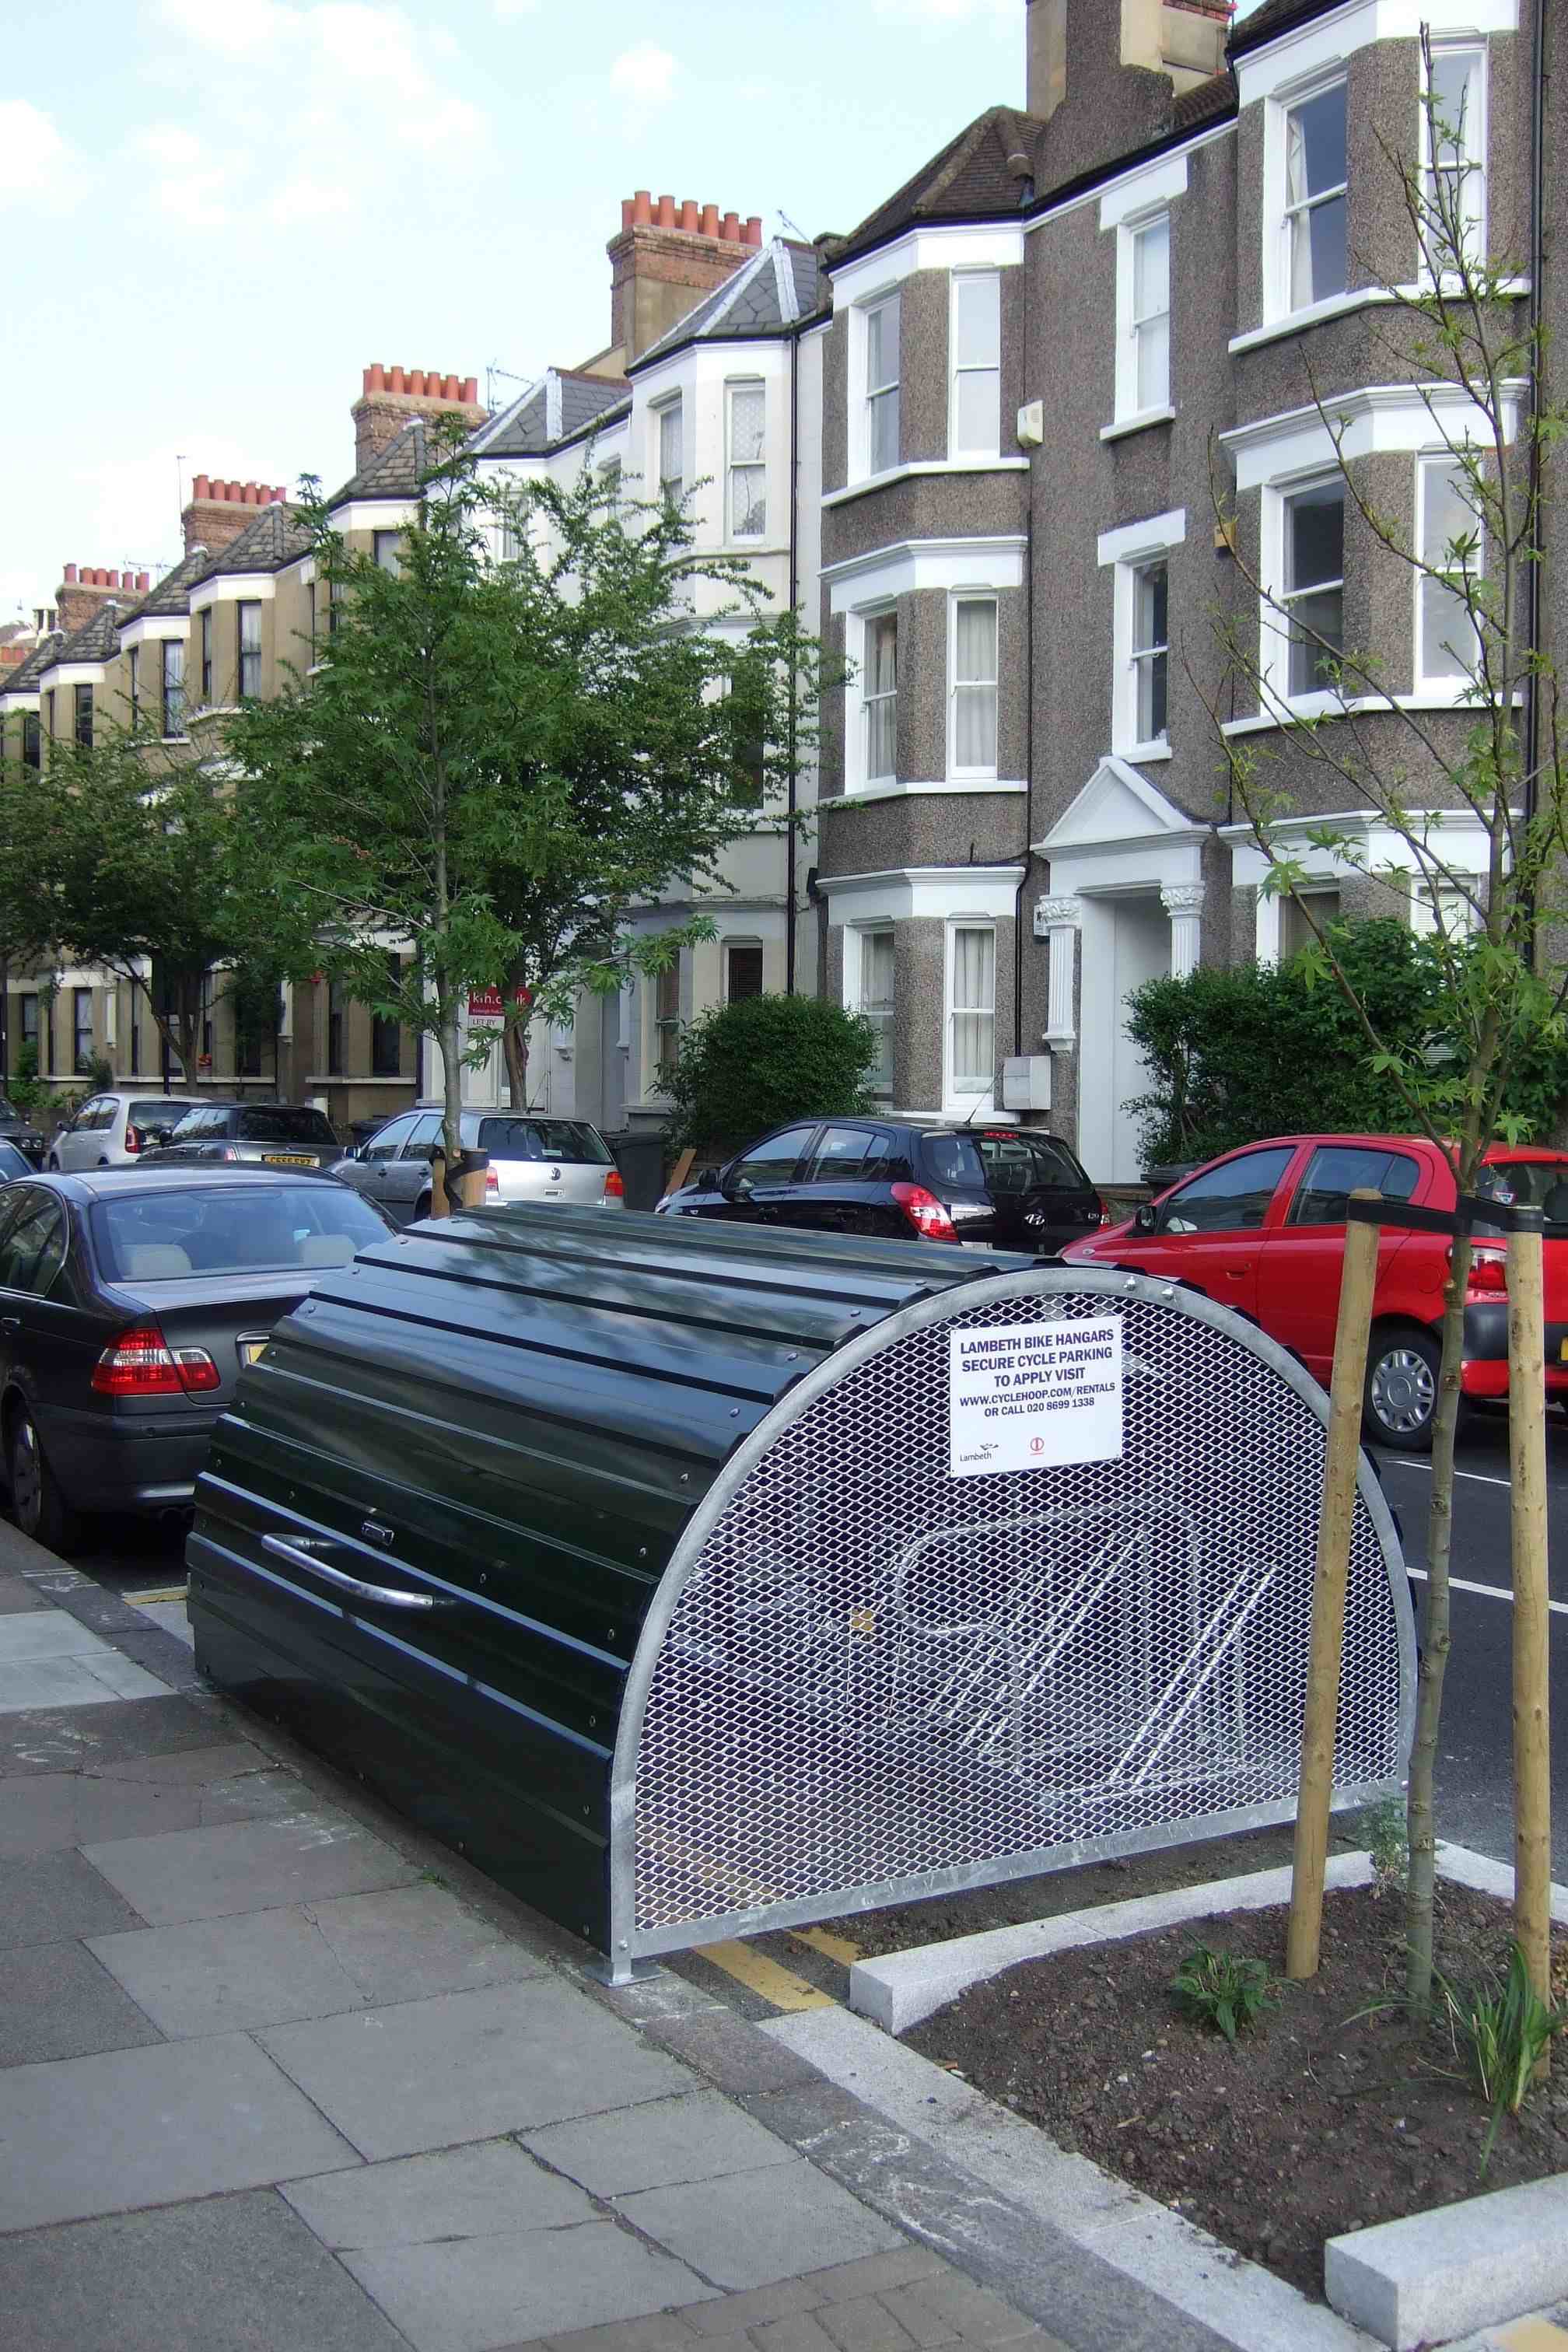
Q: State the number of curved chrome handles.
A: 1